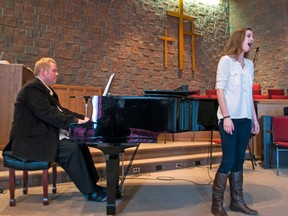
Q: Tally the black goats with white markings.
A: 0